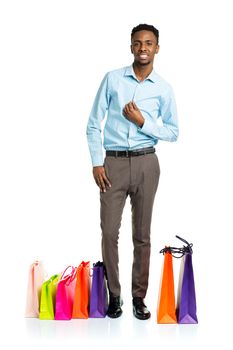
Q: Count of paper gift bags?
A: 7